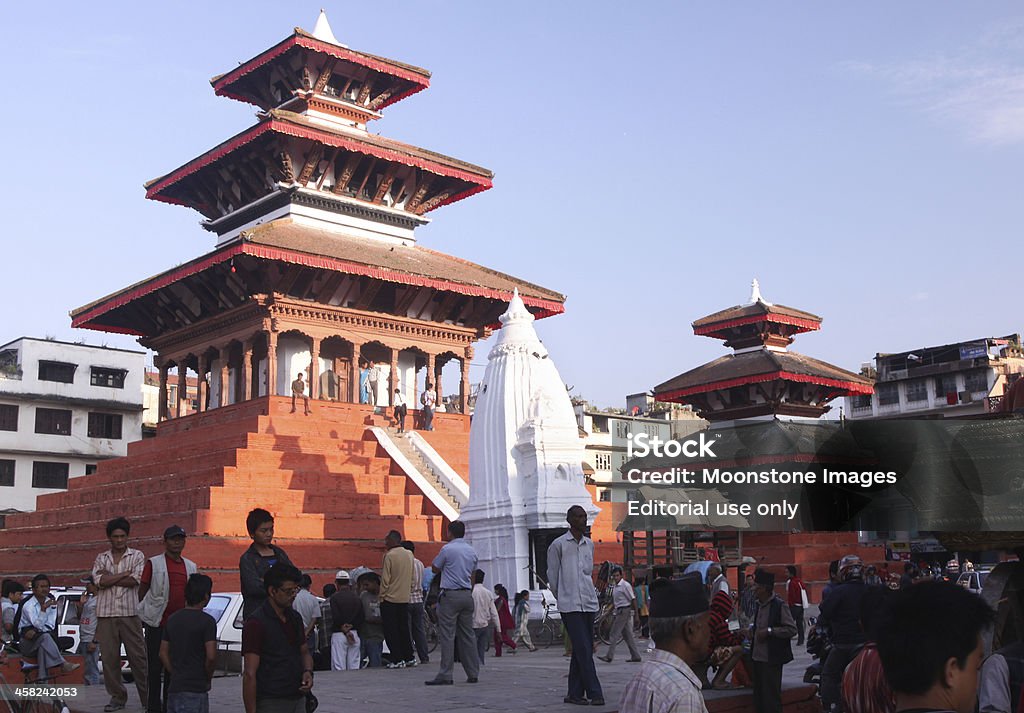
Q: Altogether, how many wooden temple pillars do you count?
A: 11